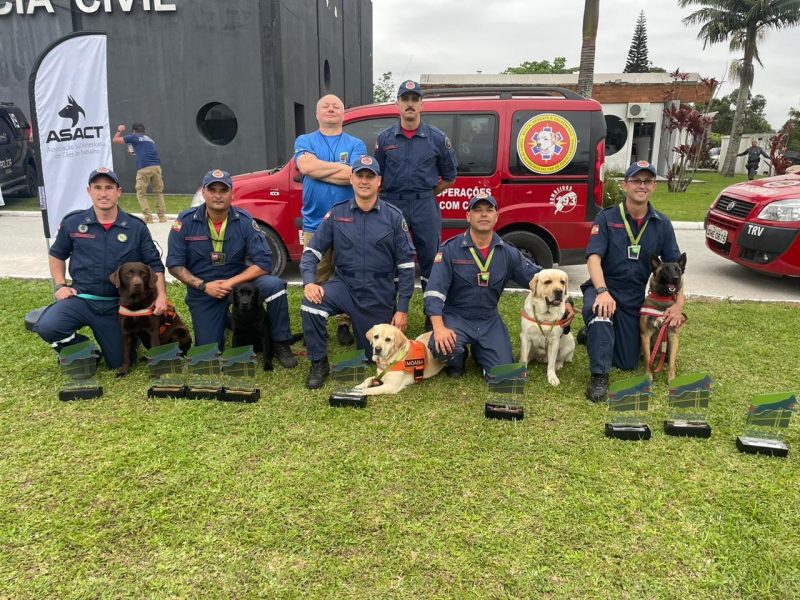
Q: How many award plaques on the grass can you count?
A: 9